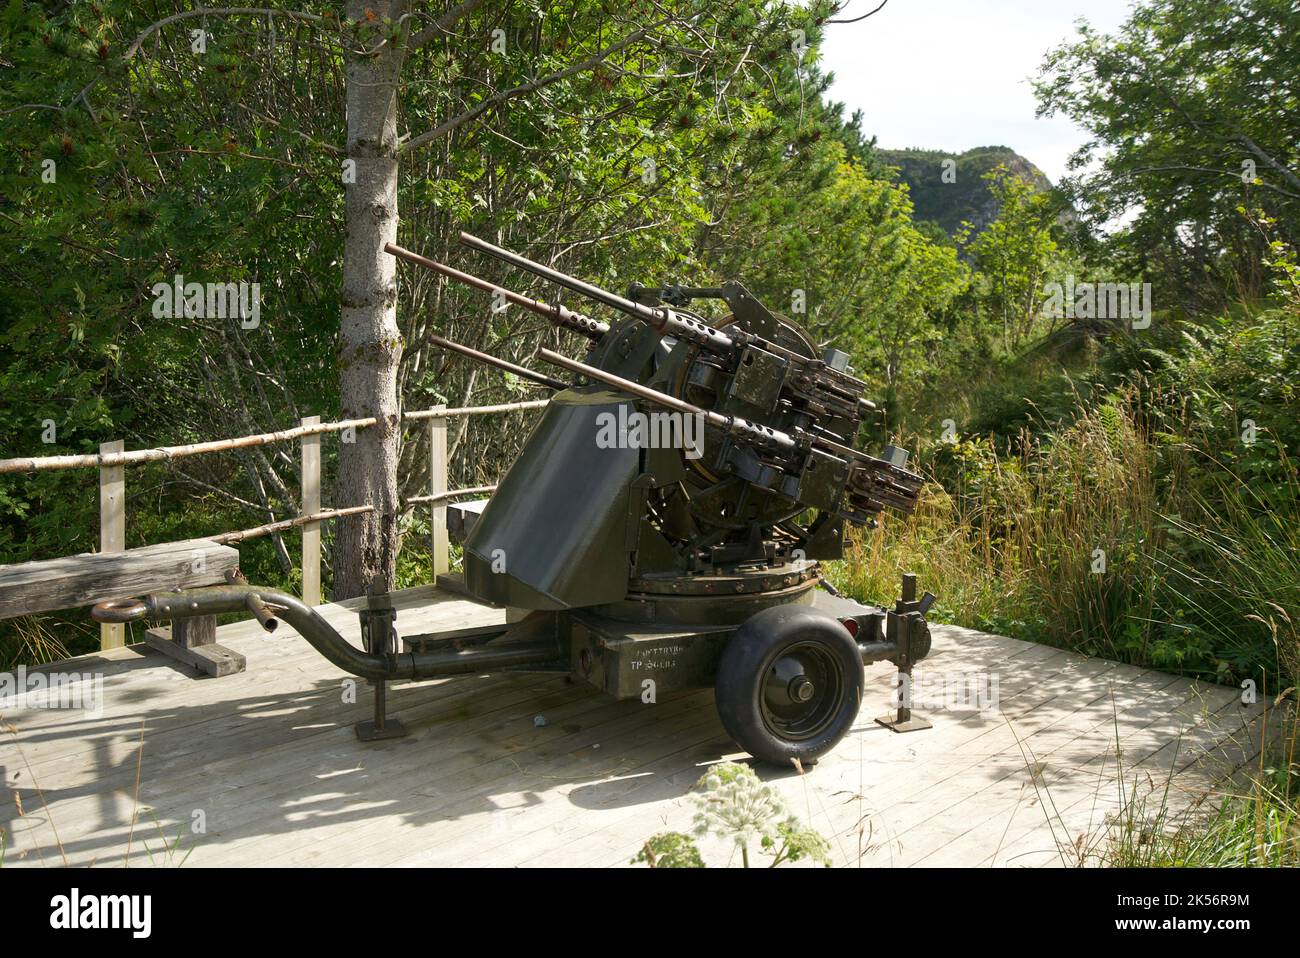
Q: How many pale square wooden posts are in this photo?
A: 3